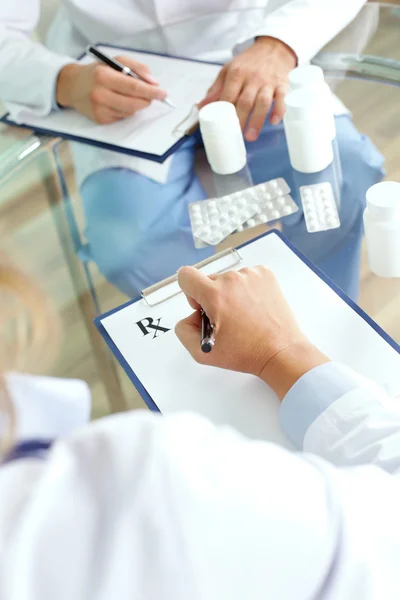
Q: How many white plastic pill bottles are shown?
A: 4